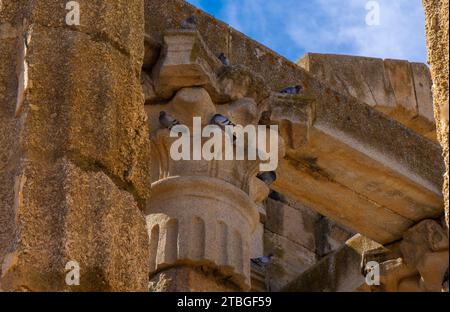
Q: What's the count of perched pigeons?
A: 7